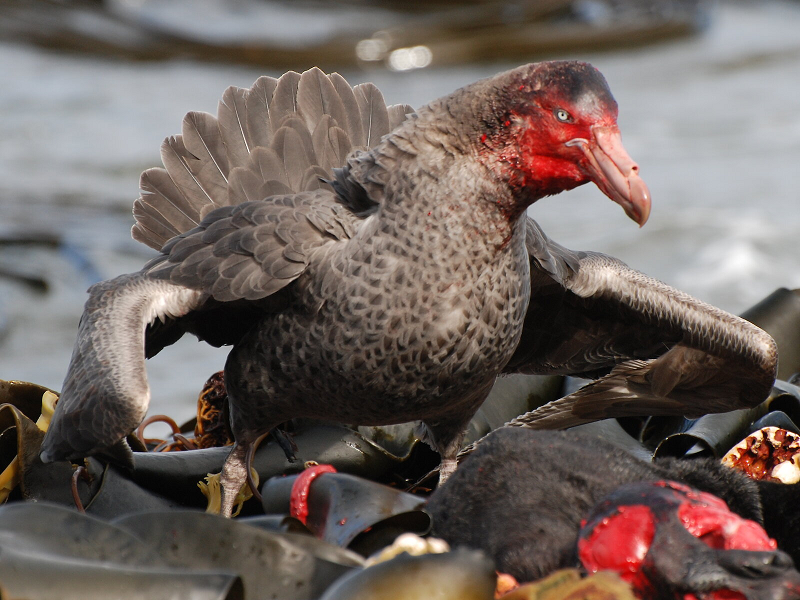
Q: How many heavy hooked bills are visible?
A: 1